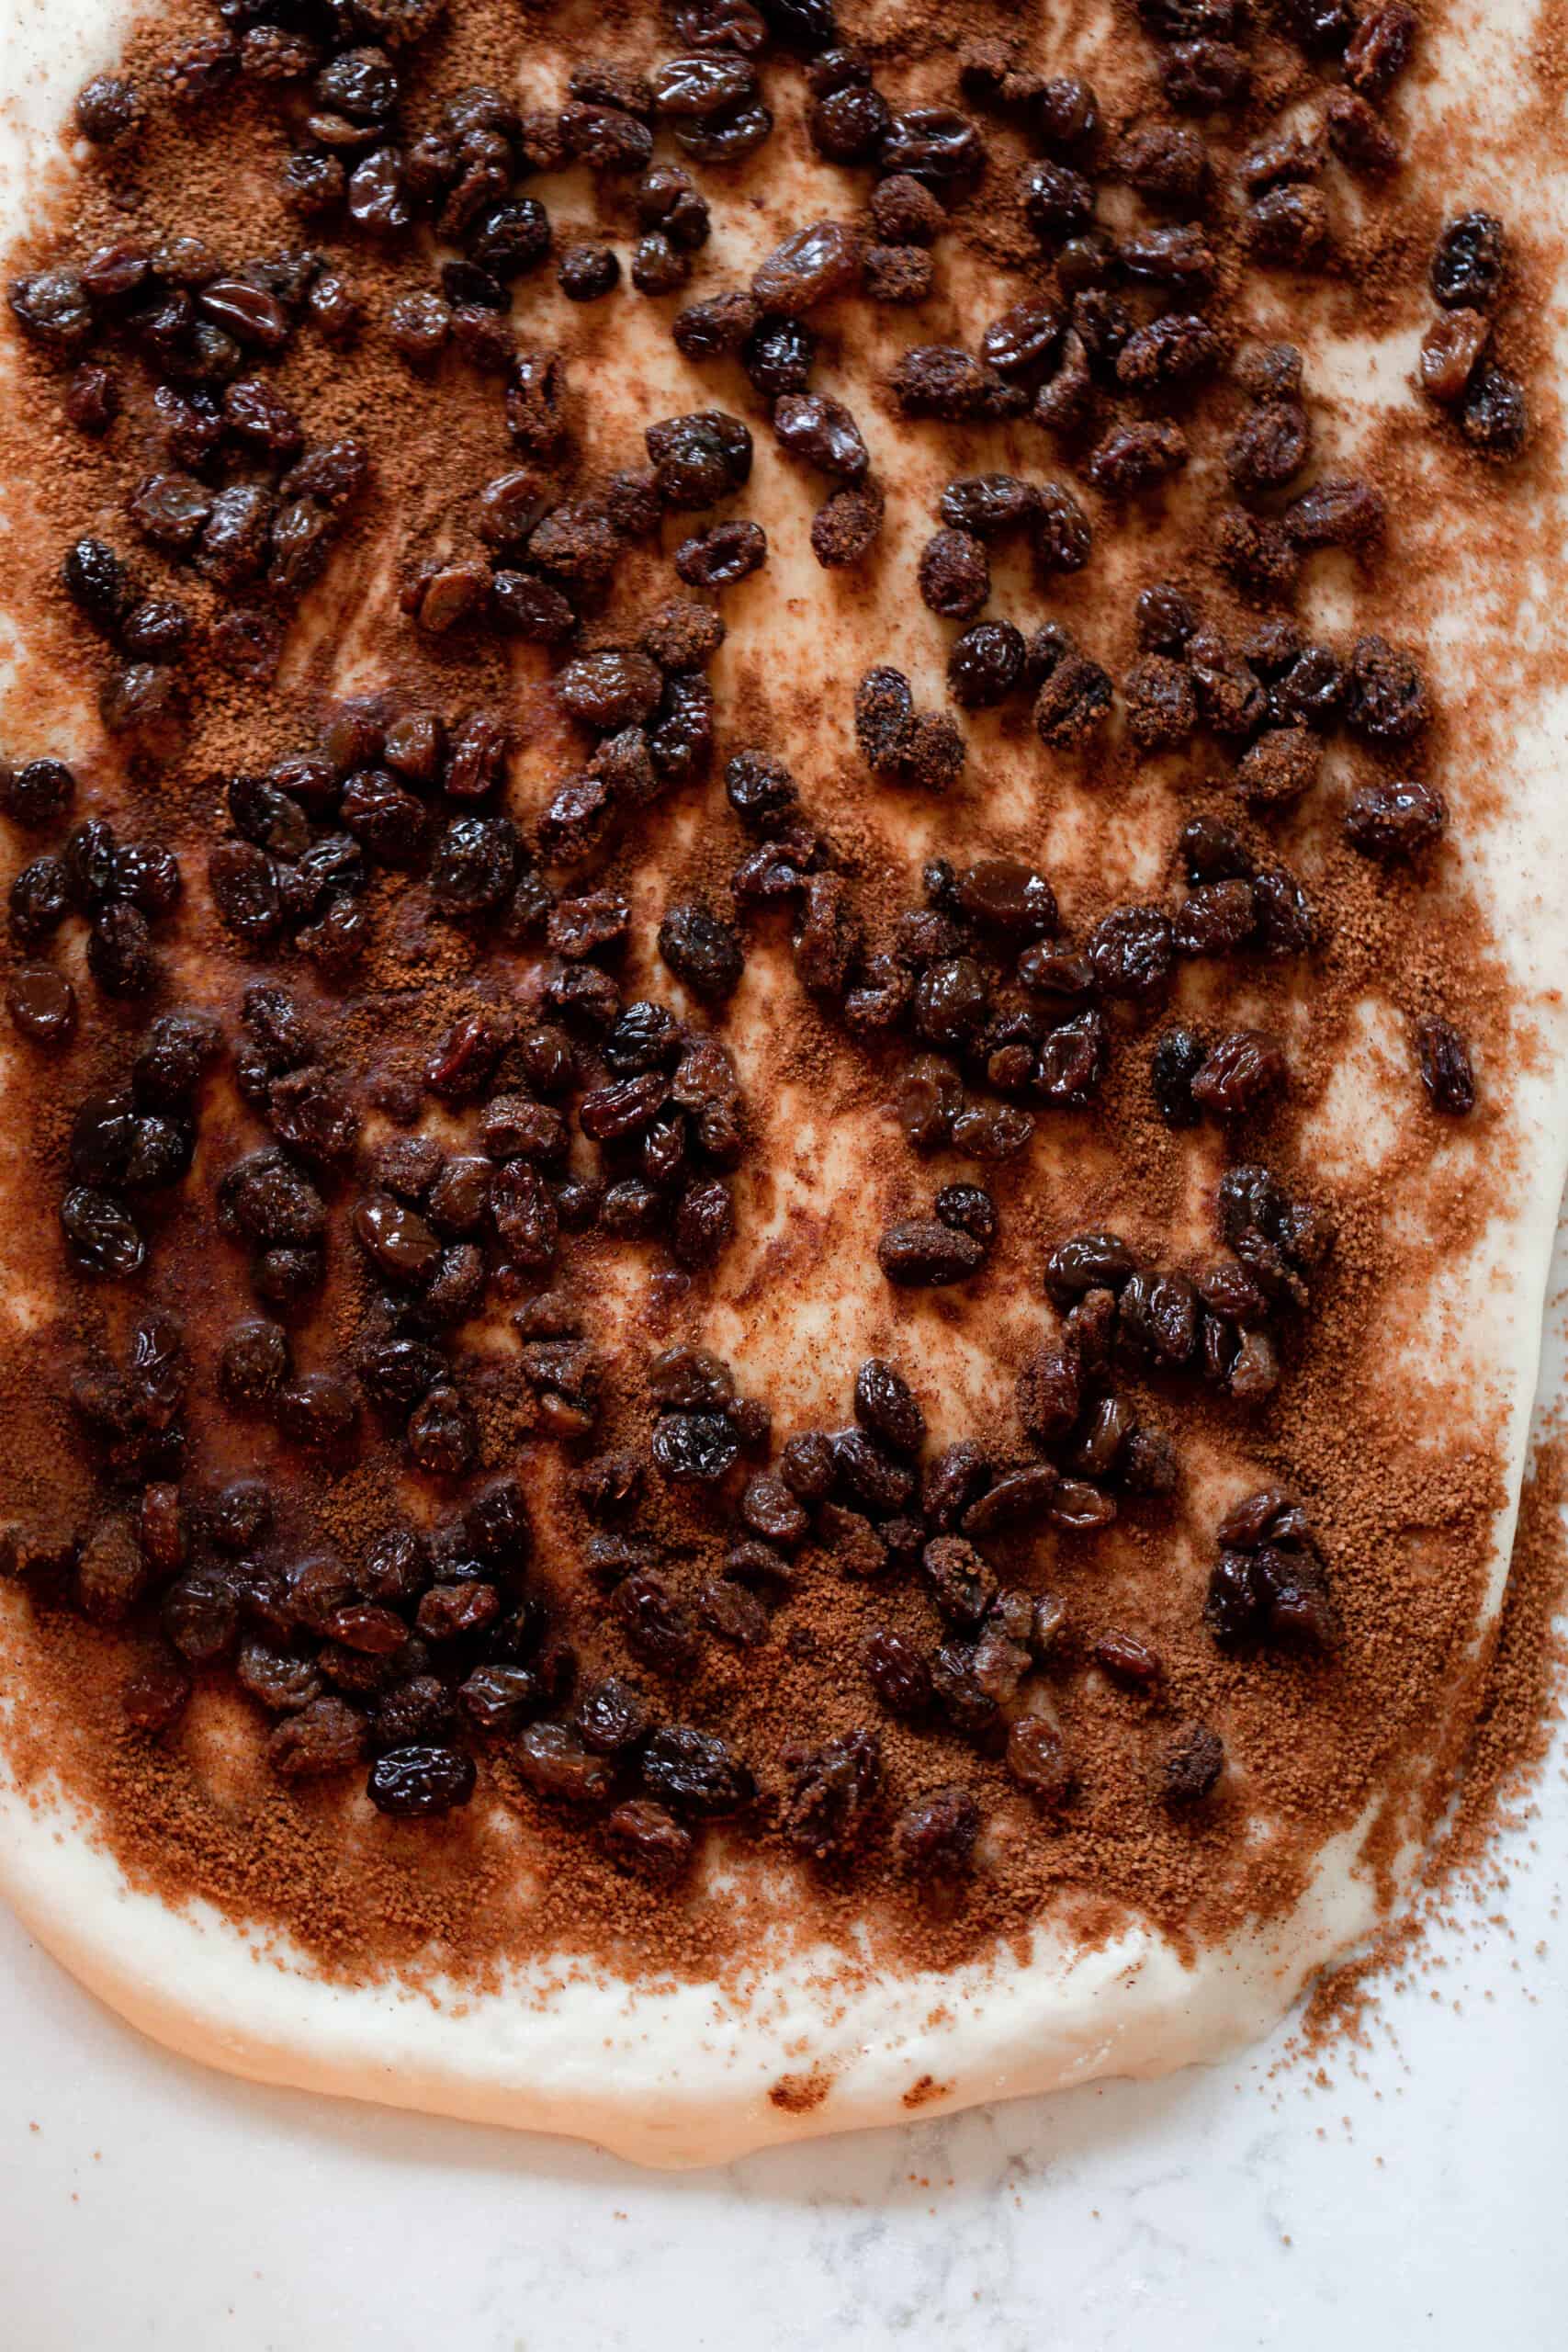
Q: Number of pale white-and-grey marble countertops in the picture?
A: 1